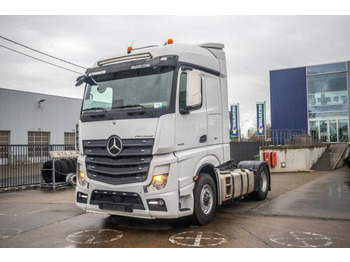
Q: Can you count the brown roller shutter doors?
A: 3